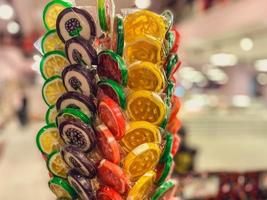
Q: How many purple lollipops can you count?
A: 7